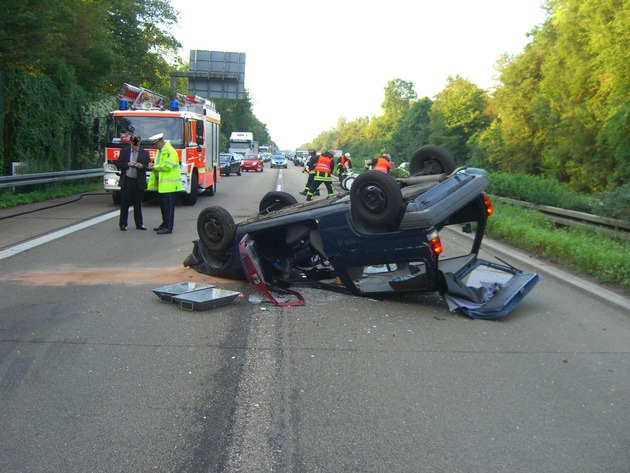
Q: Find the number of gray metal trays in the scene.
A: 2